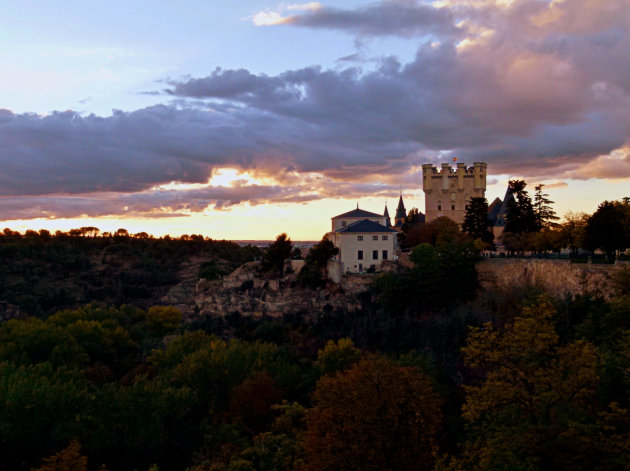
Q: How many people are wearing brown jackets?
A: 0